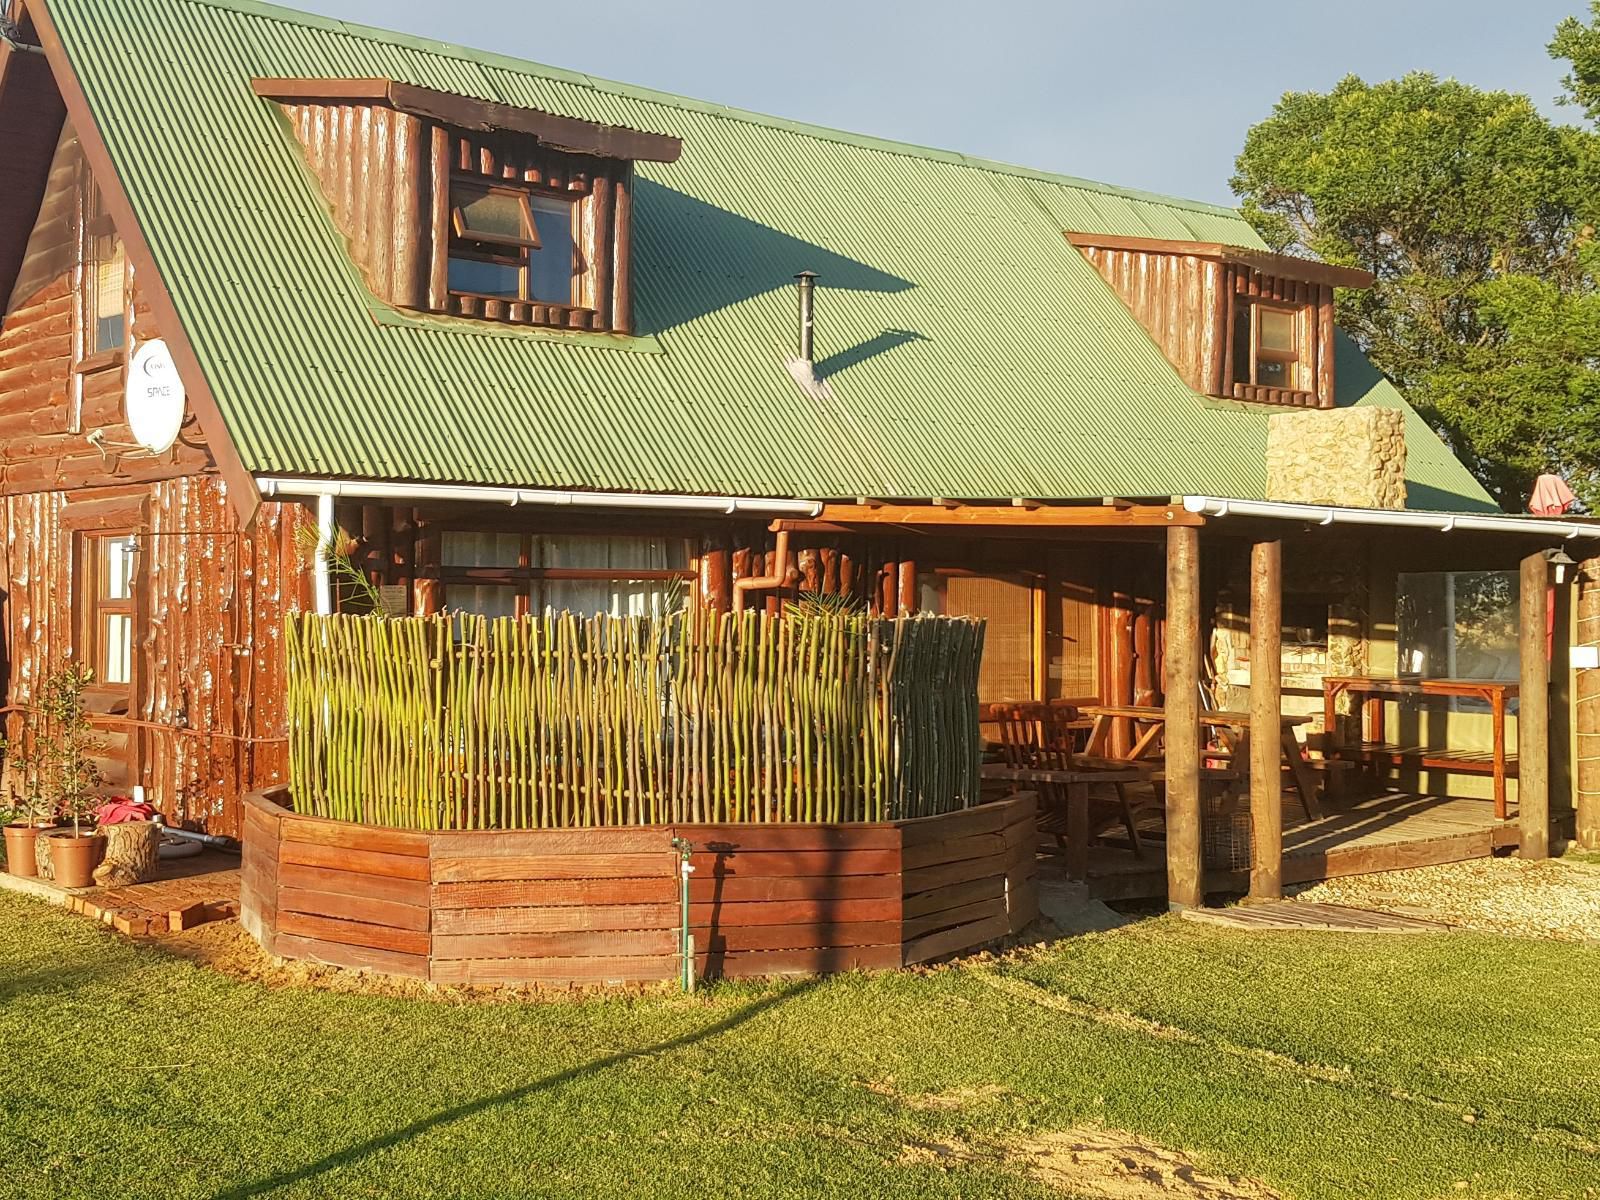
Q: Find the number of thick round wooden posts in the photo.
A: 4